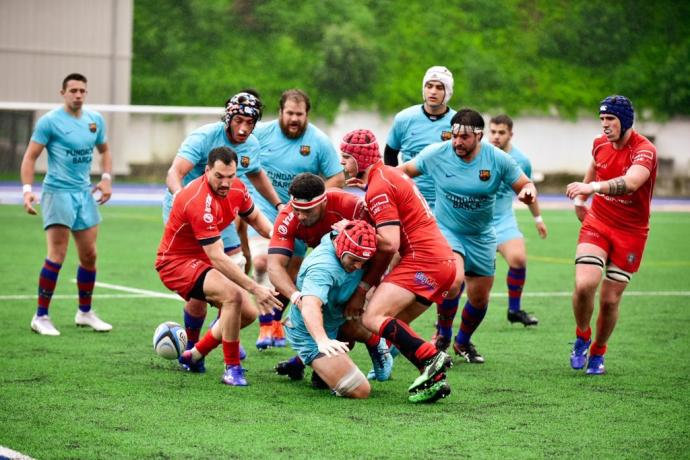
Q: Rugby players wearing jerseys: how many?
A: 11